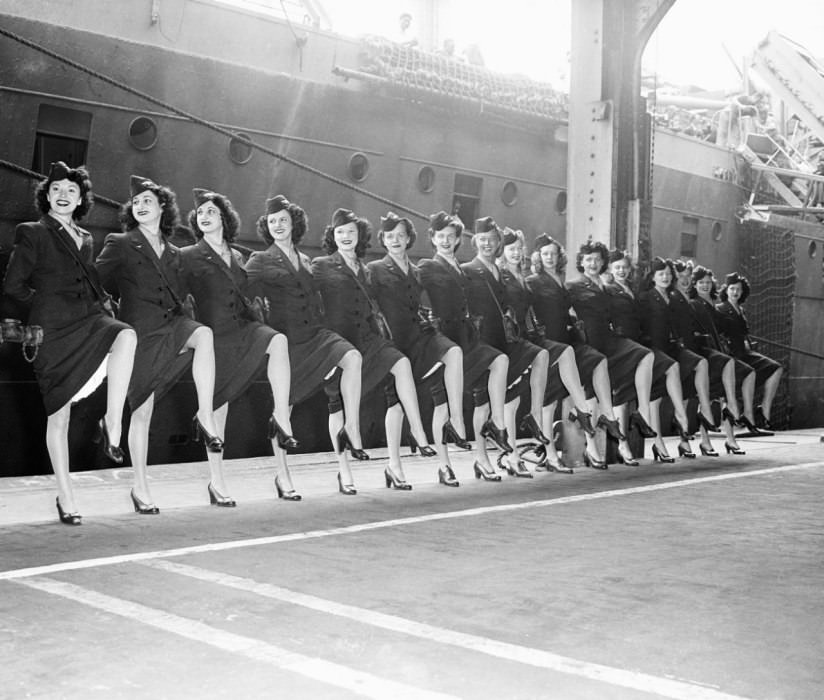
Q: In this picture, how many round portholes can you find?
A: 8